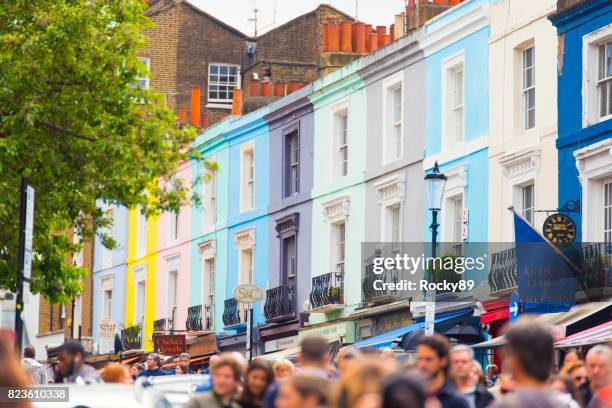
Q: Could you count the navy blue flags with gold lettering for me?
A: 1